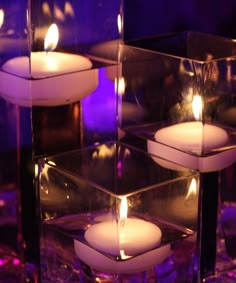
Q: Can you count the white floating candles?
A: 3